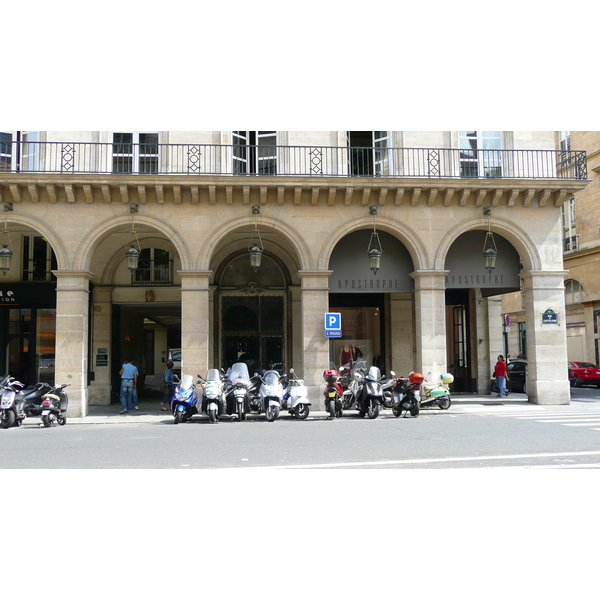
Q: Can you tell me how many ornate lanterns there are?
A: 5